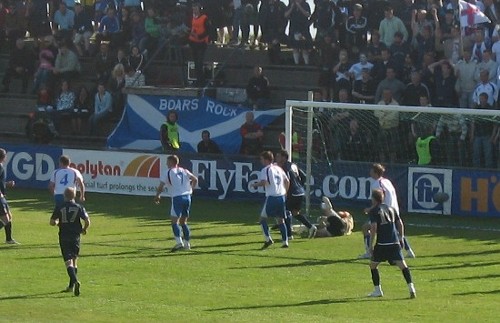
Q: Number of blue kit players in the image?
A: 4